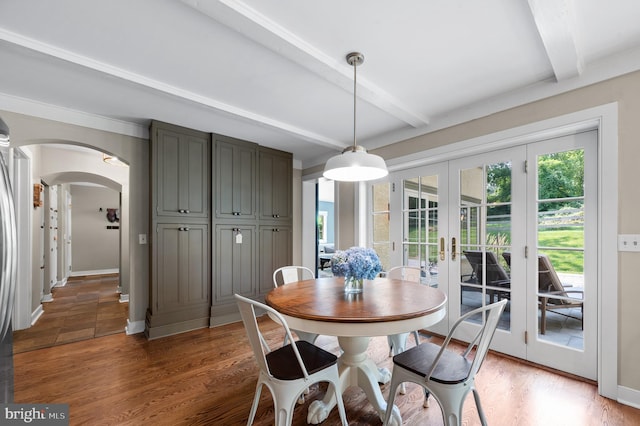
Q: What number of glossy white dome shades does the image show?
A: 1